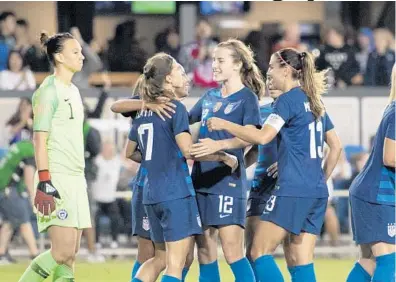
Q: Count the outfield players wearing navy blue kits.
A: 6